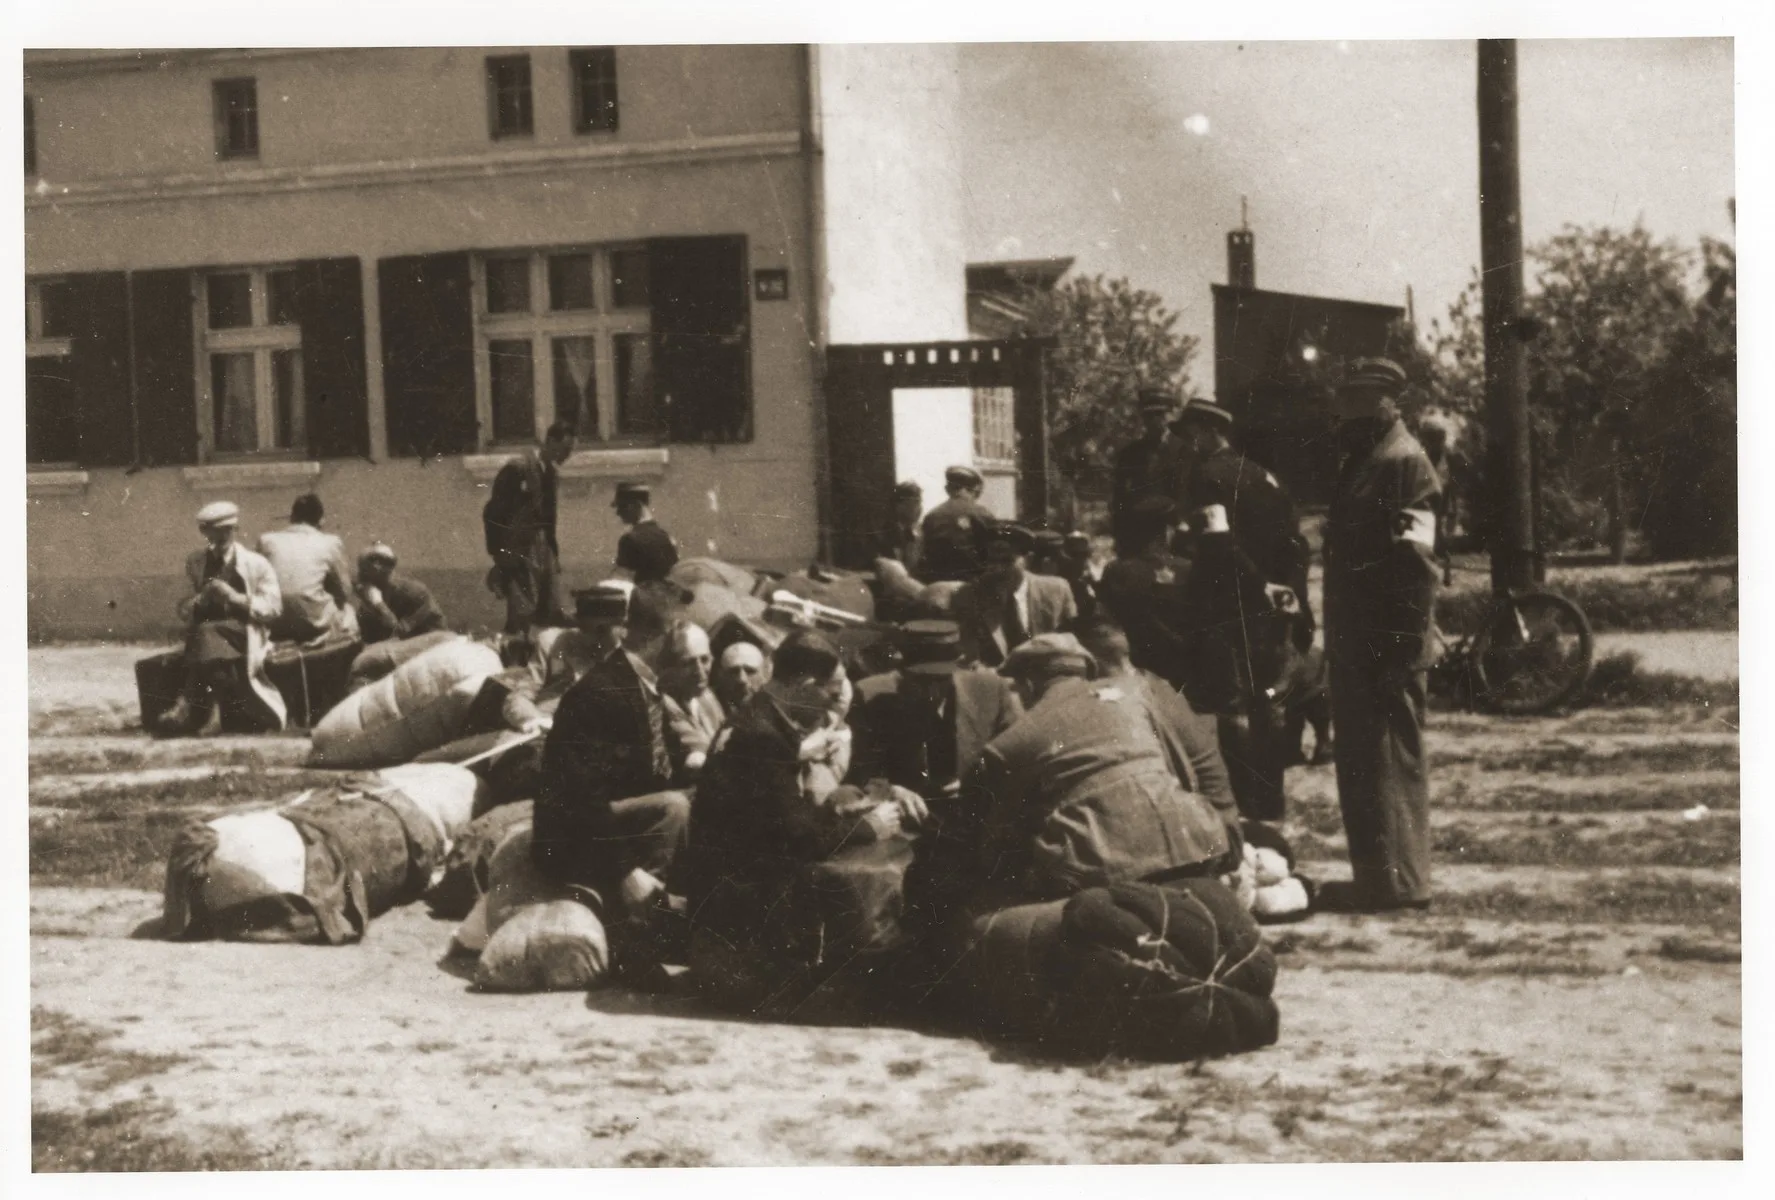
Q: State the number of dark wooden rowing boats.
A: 0